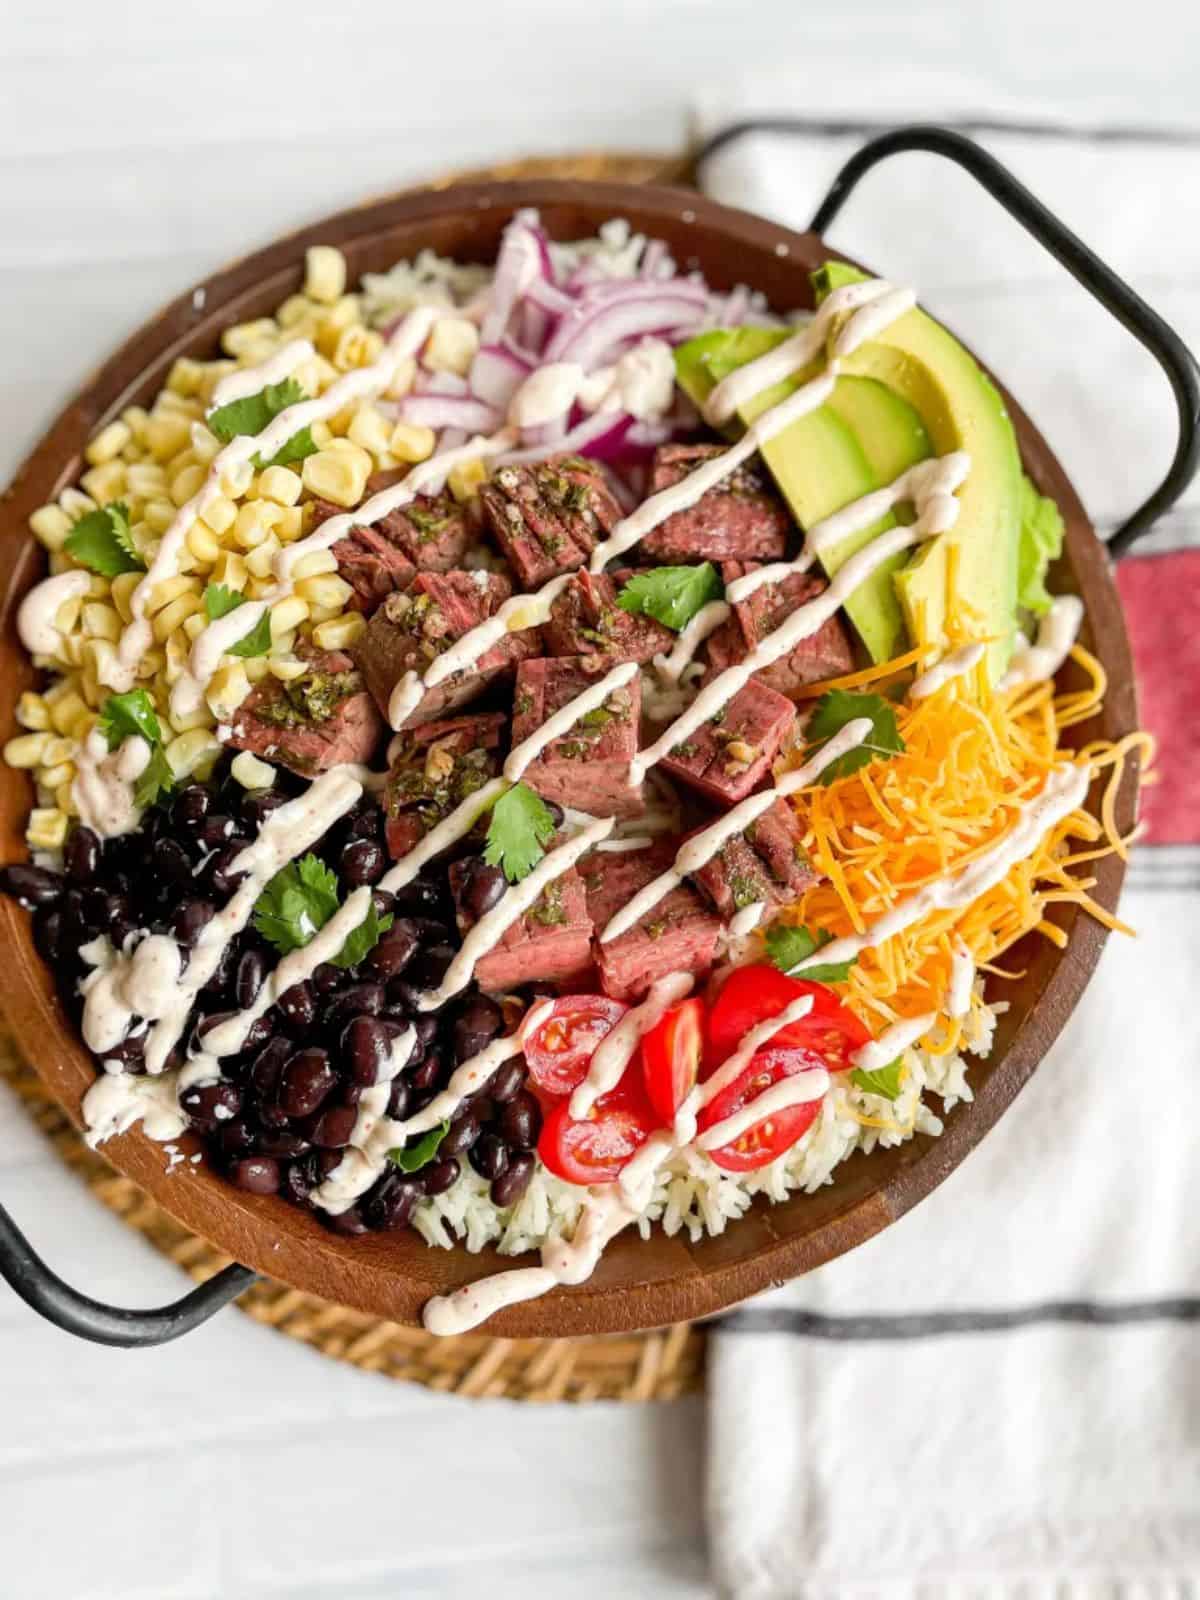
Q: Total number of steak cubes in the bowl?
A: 13